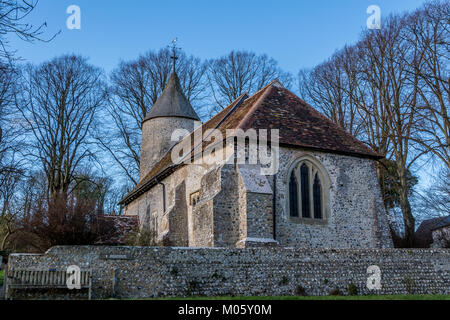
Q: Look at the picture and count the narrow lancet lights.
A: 3